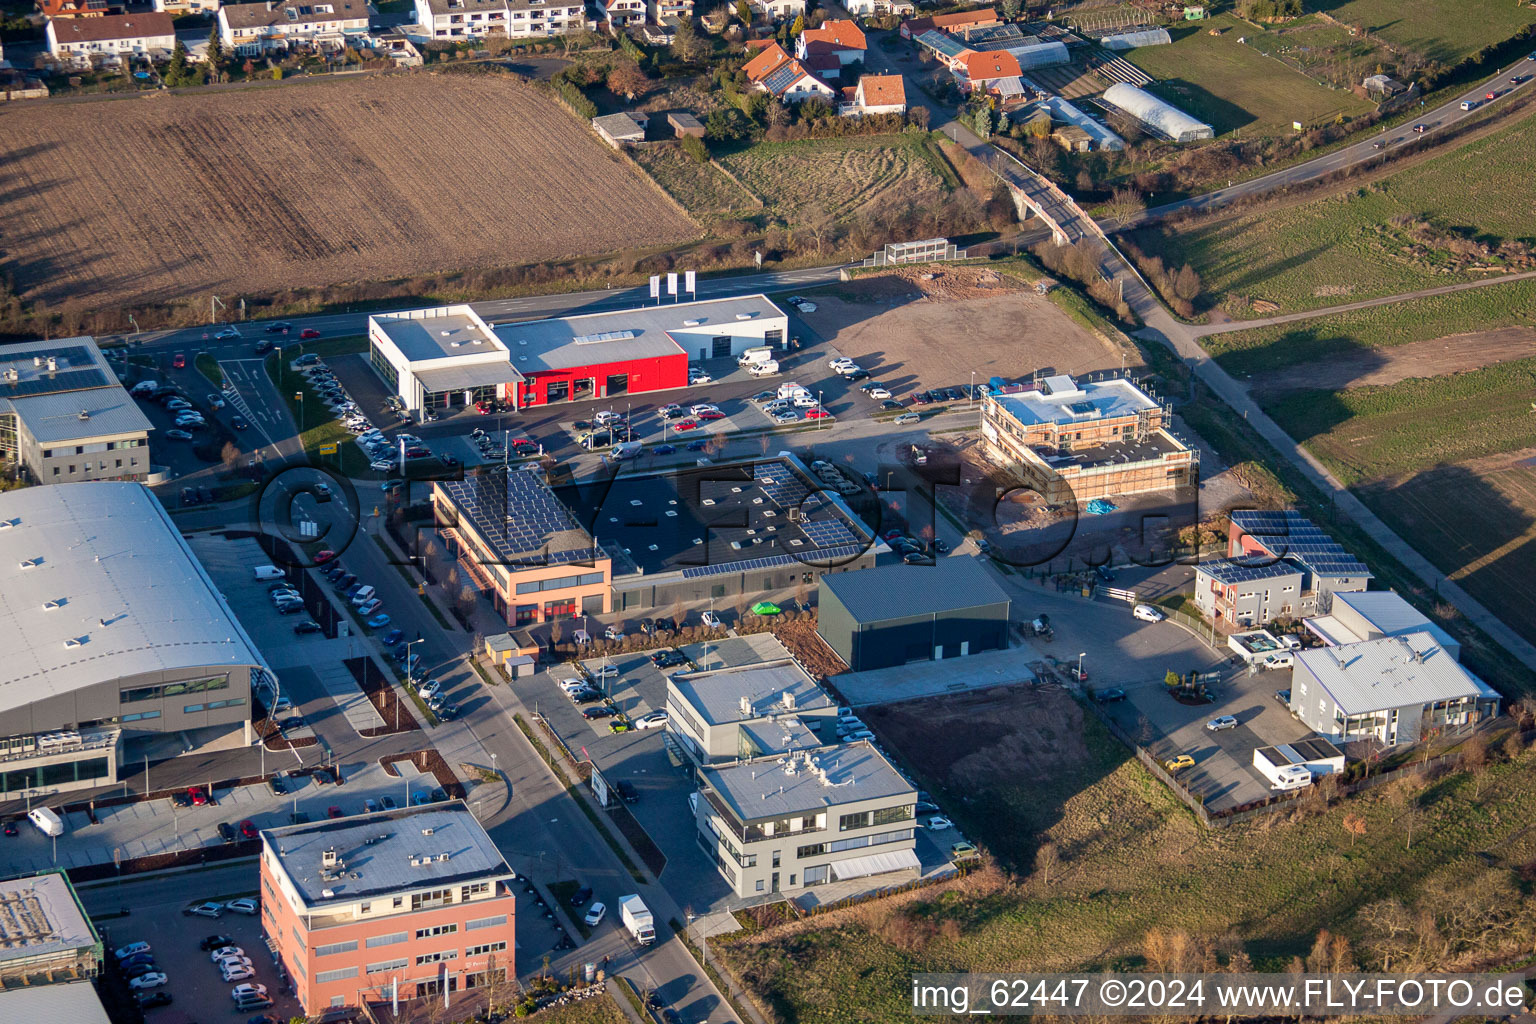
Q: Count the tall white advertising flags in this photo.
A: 3